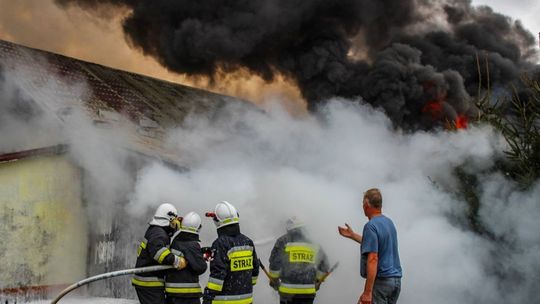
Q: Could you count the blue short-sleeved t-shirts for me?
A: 1